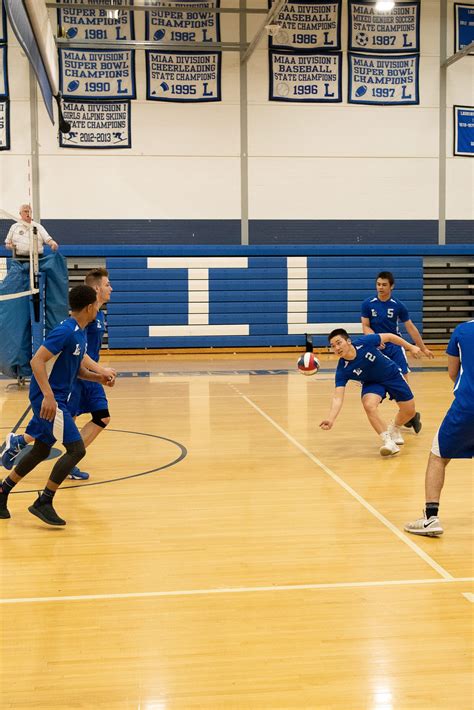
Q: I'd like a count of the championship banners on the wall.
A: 9